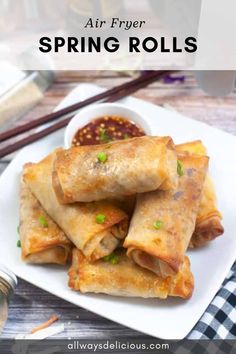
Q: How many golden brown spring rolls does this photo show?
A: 6